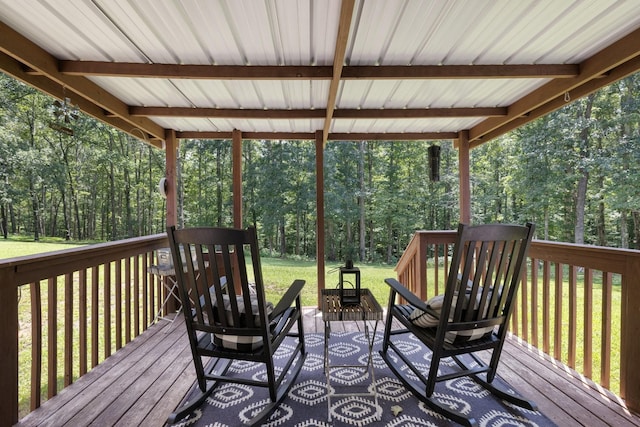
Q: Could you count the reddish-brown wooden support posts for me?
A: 4